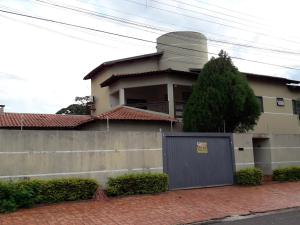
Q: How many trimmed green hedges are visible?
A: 4